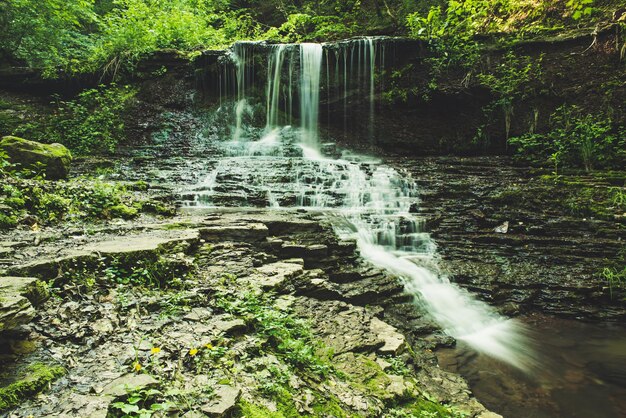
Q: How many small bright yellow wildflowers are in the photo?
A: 4